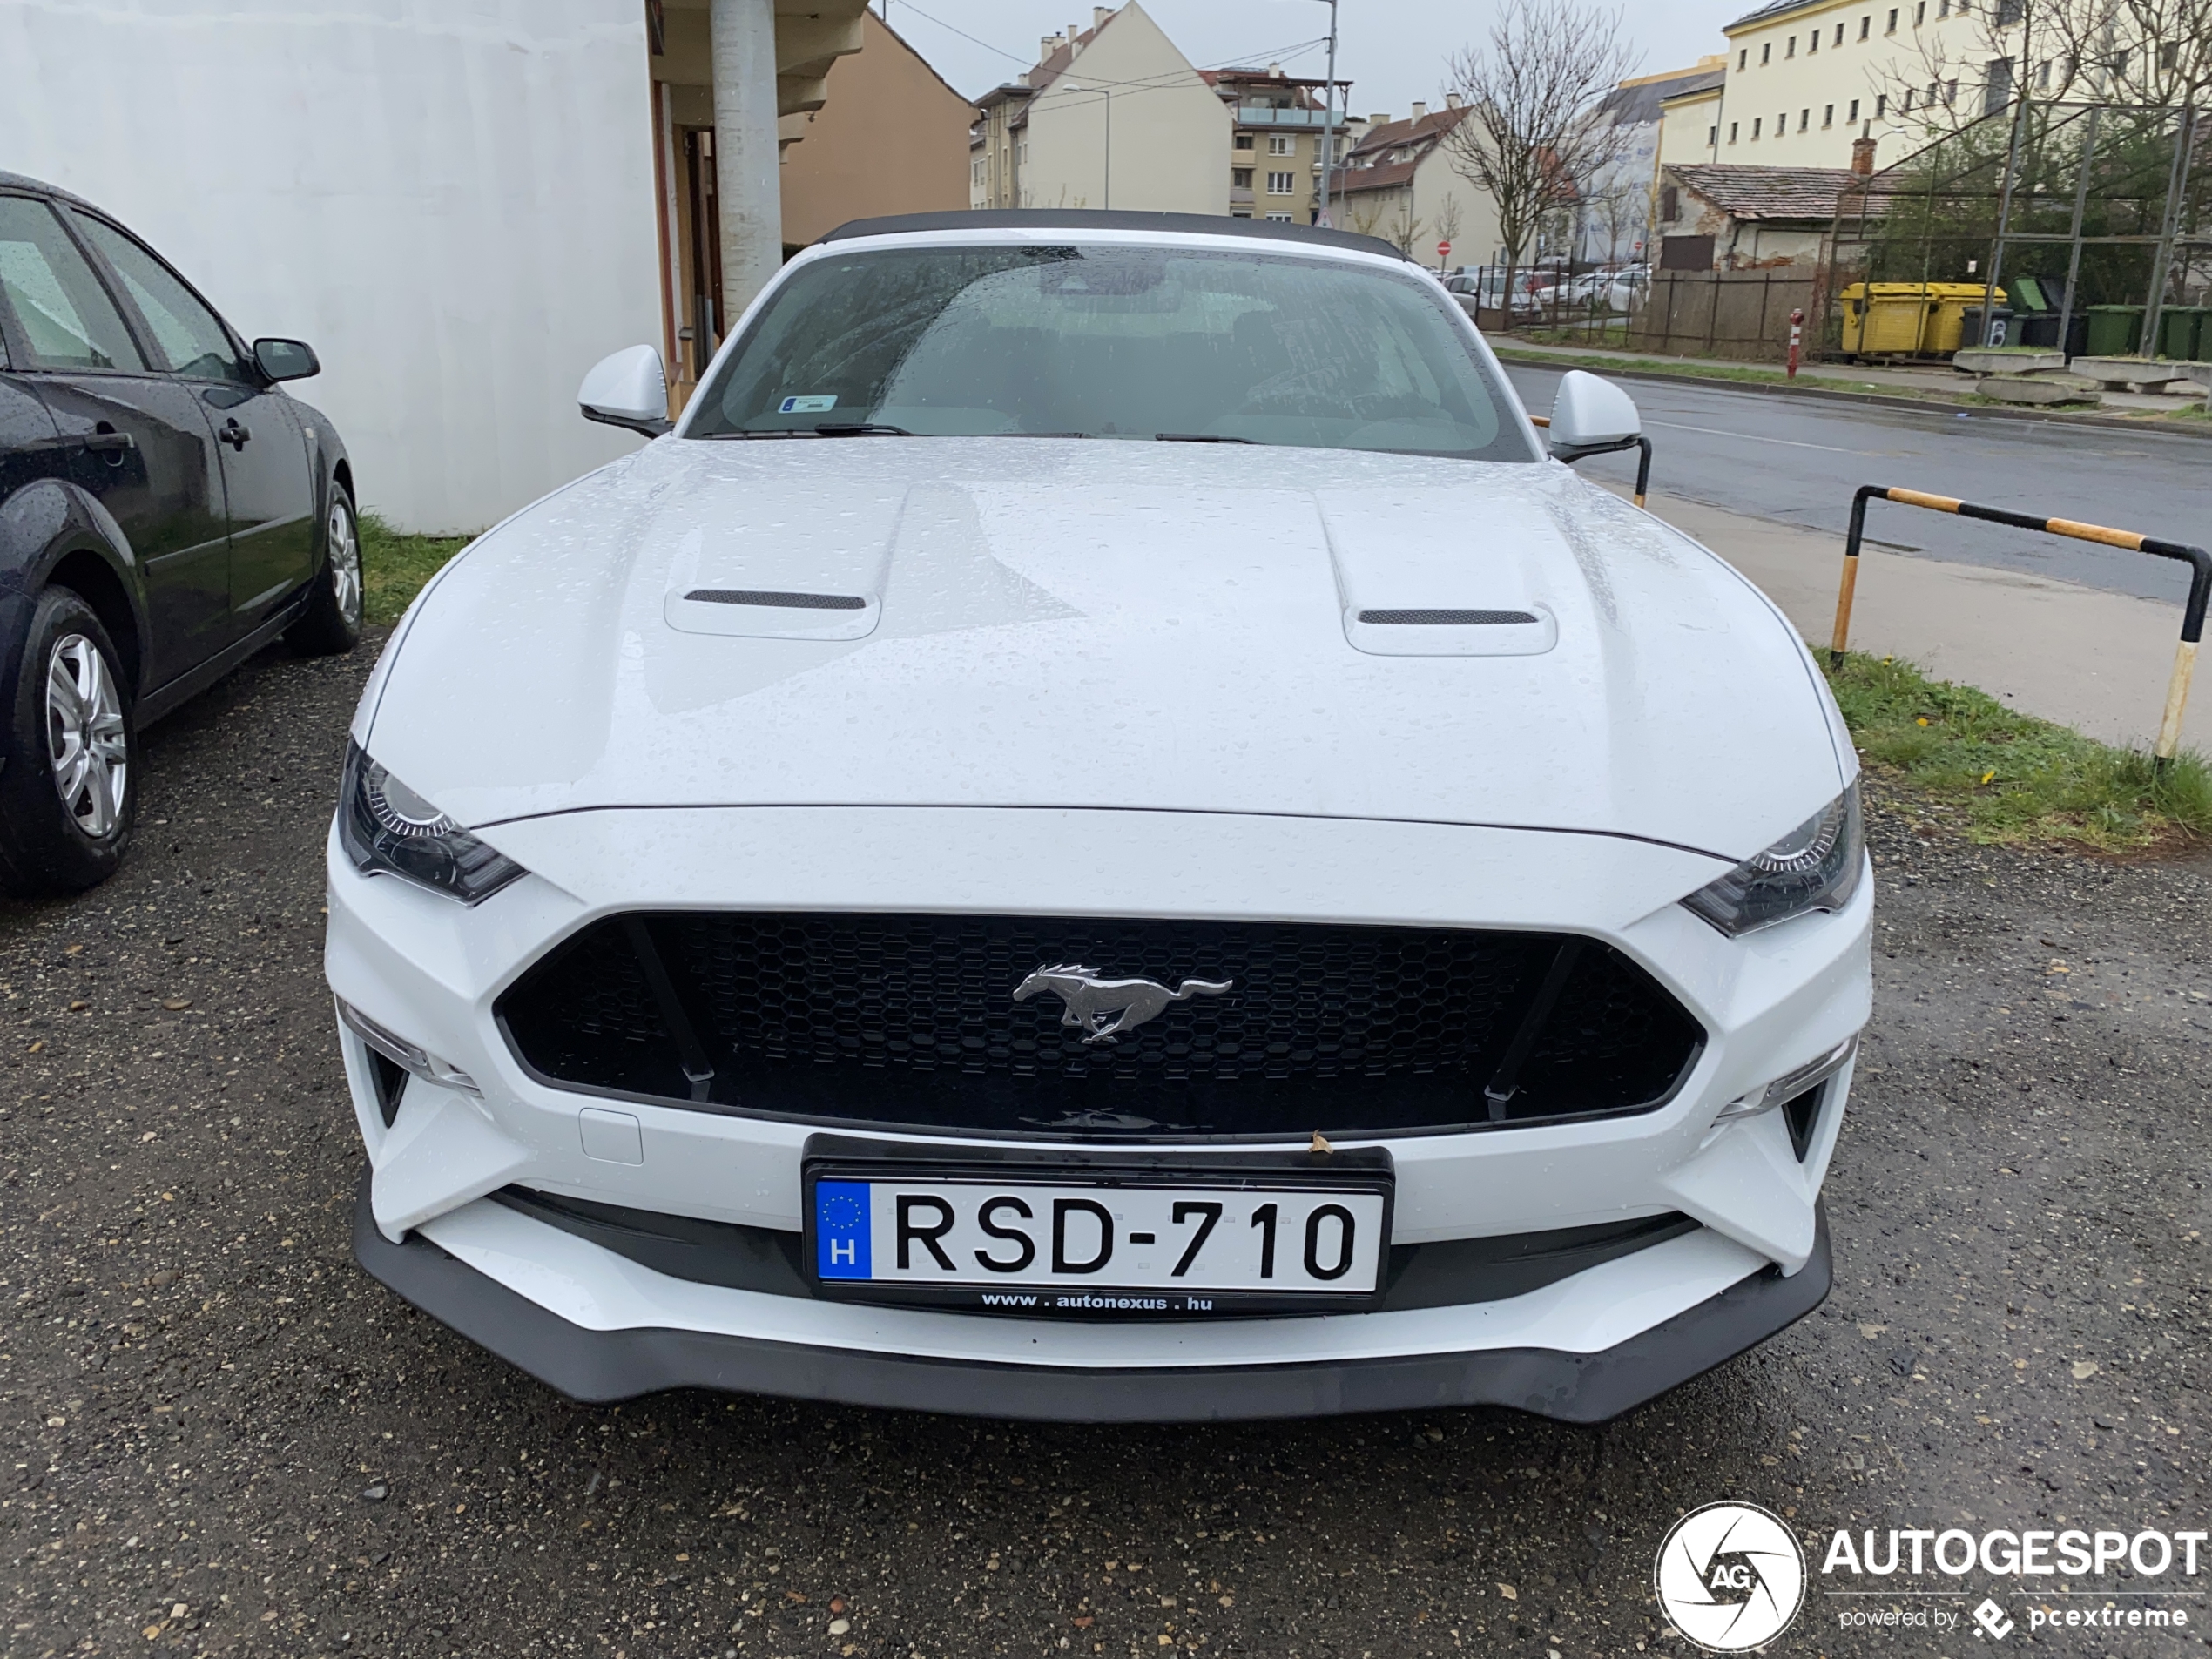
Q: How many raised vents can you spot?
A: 2